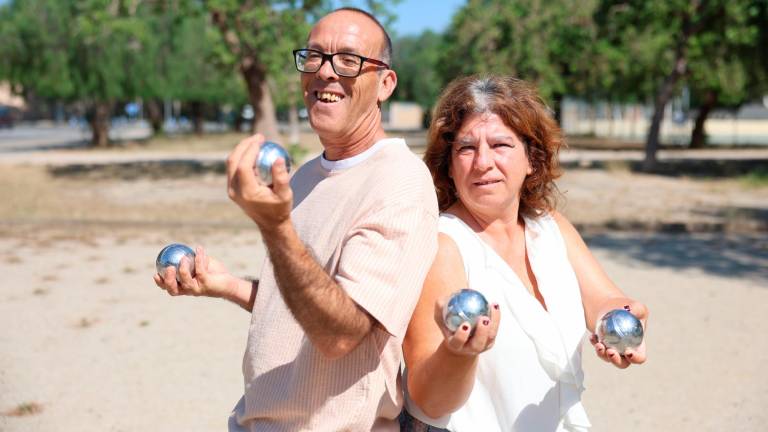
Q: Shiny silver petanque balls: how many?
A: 4